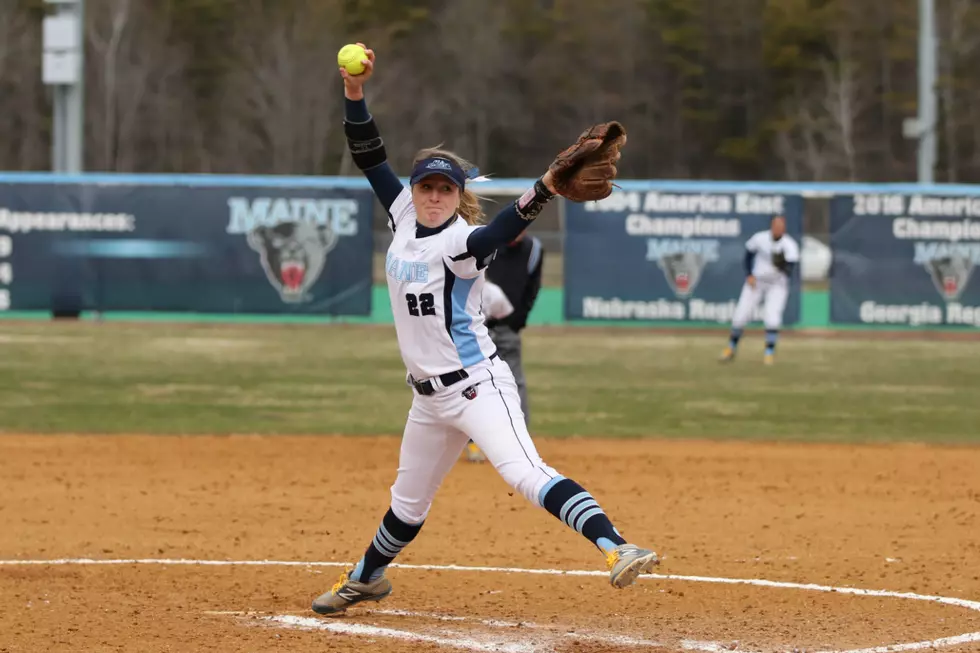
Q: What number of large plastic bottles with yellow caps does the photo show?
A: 0